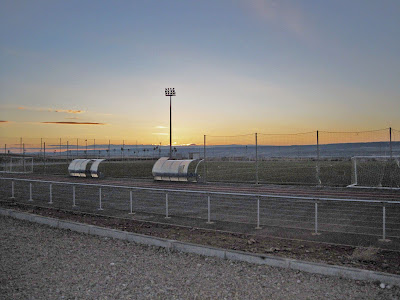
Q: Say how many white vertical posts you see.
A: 11